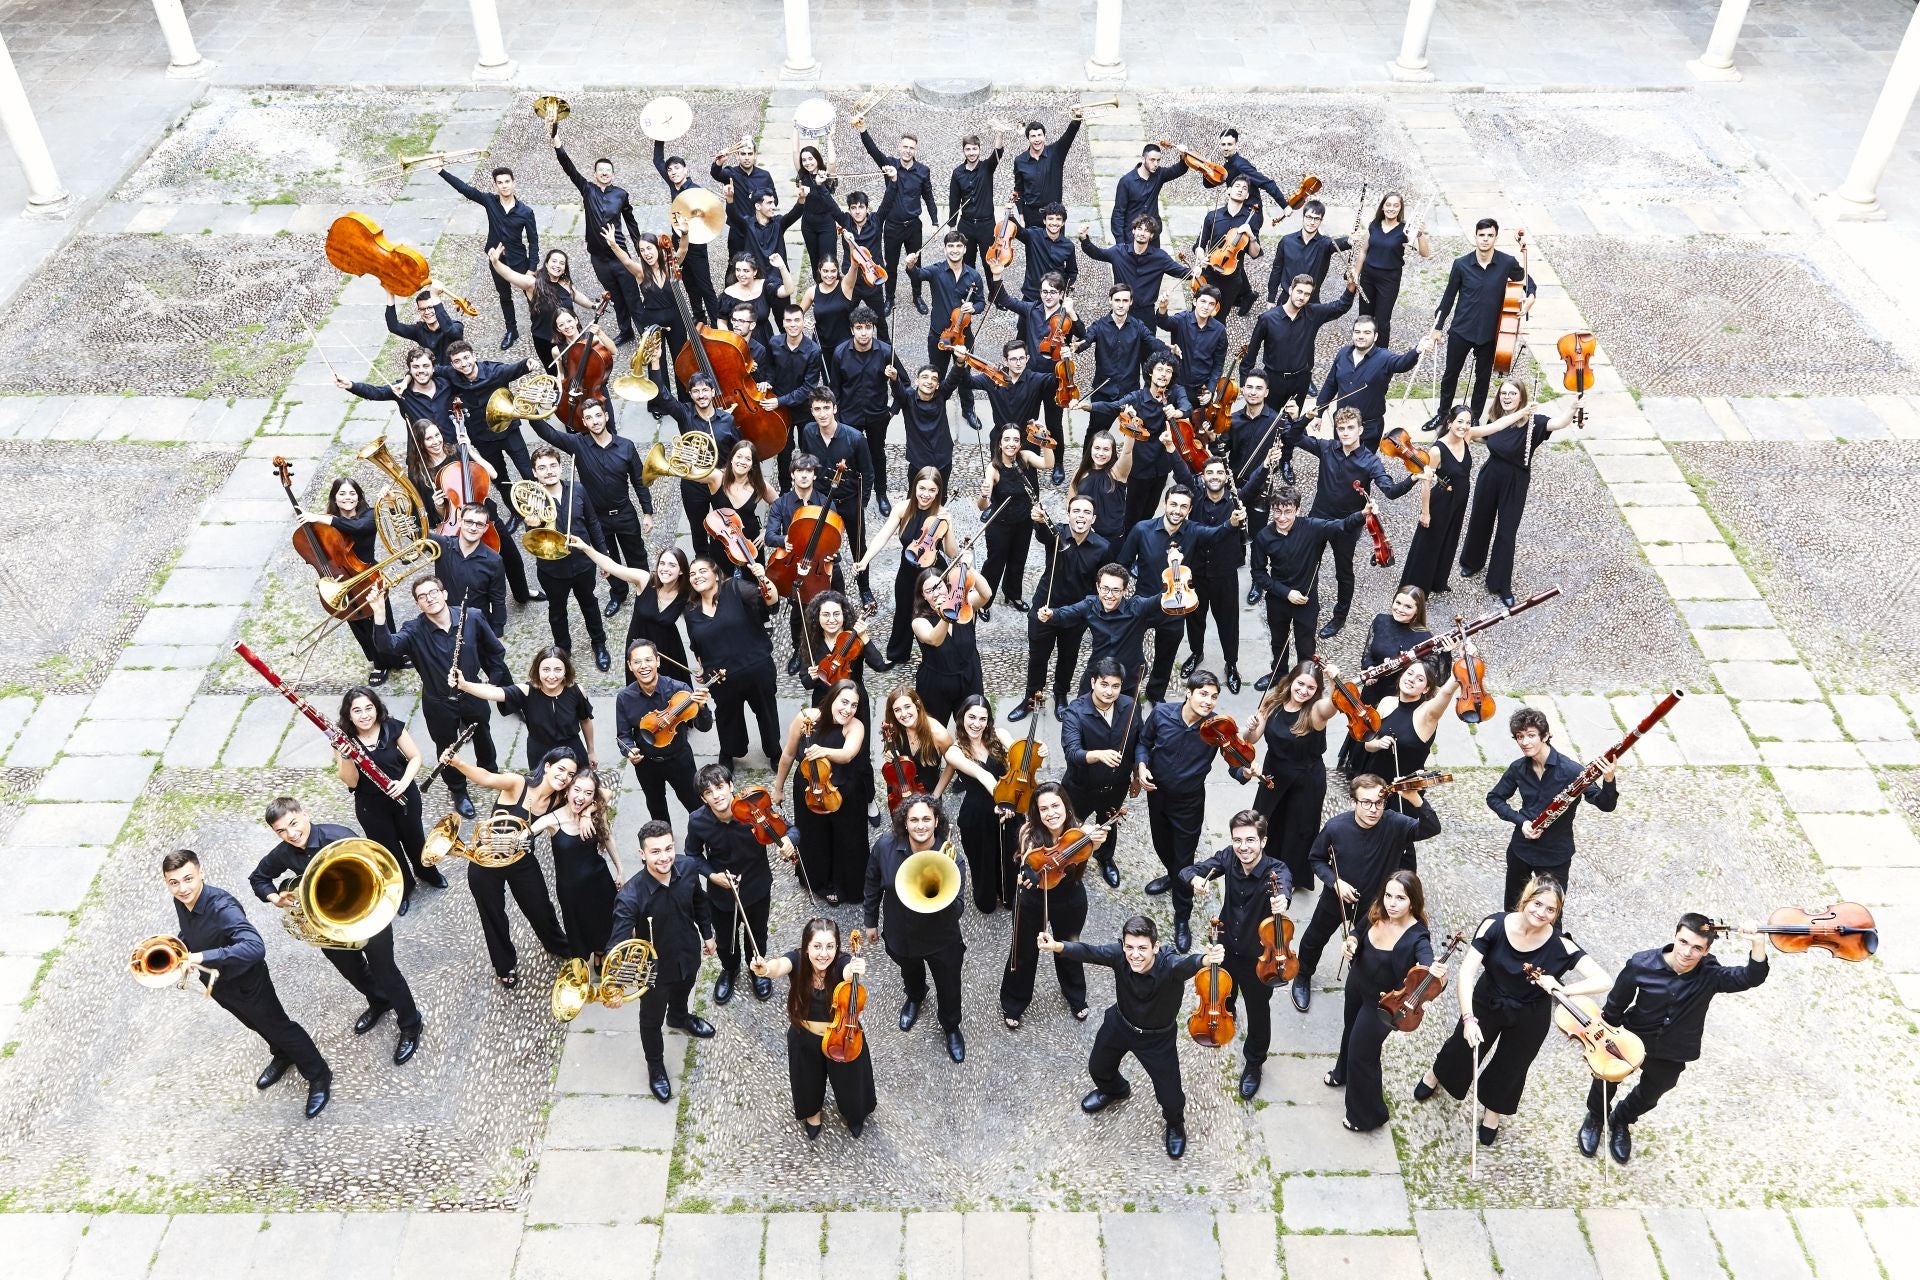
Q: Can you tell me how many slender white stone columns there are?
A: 8